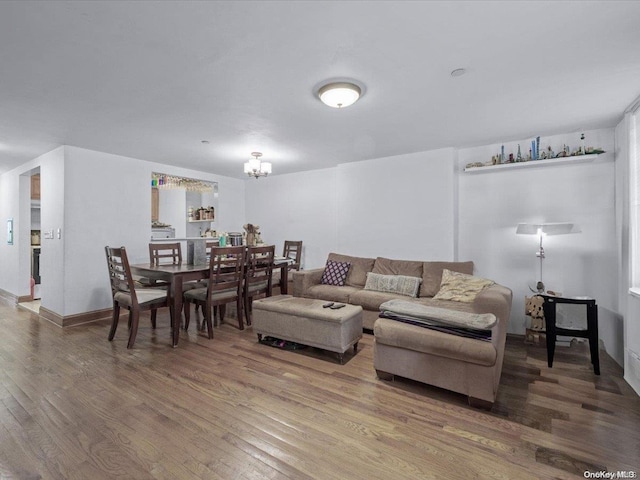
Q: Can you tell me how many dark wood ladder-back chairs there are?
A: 6